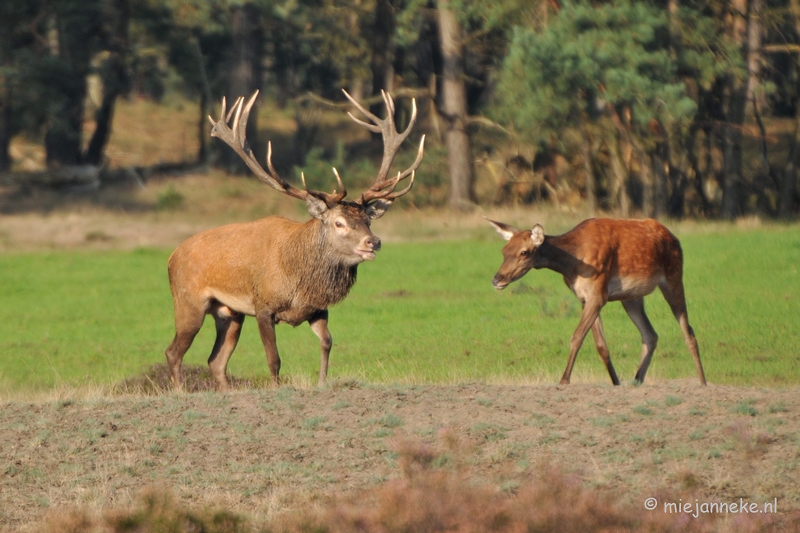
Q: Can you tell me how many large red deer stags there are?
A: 1